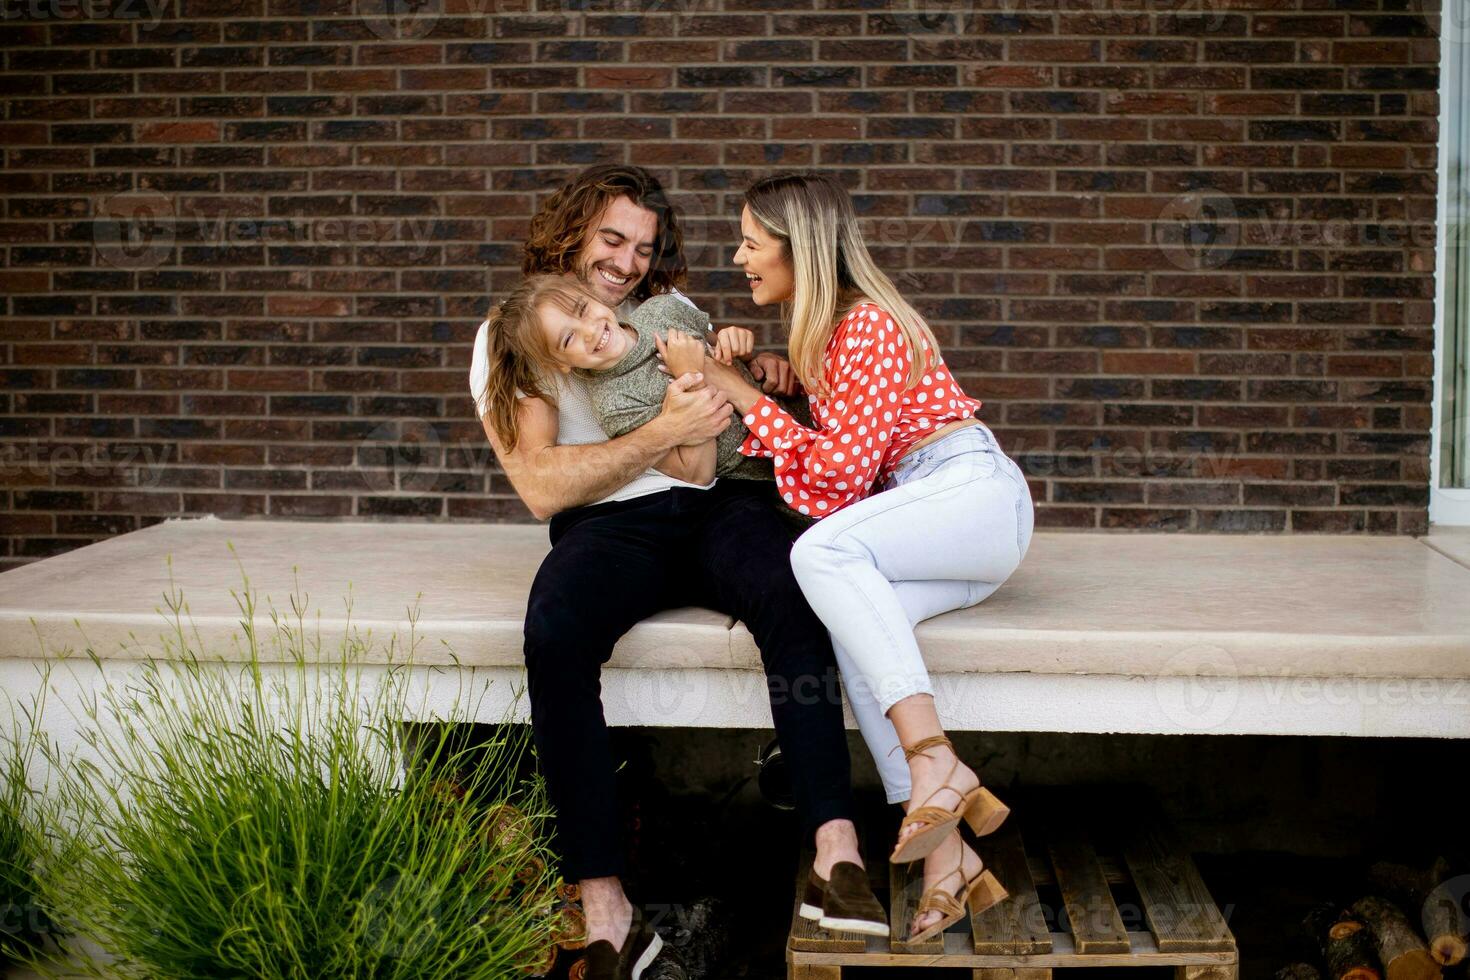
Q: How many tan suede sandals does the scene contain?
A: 2